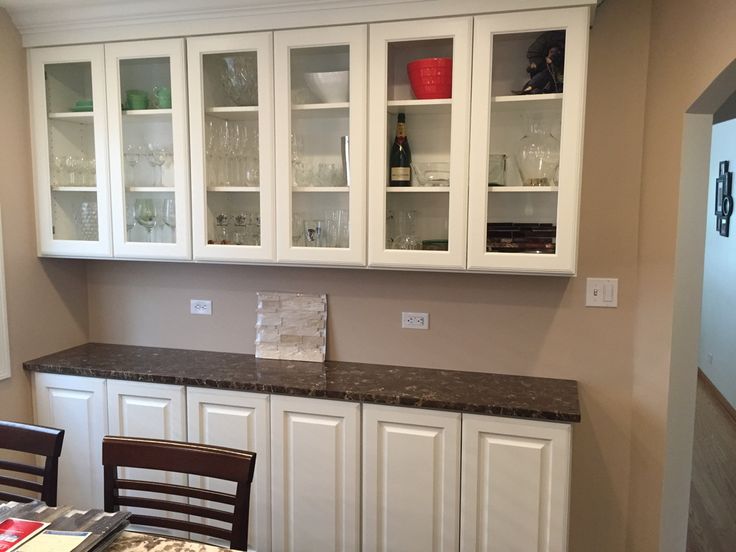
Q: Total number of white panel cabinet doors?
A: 6